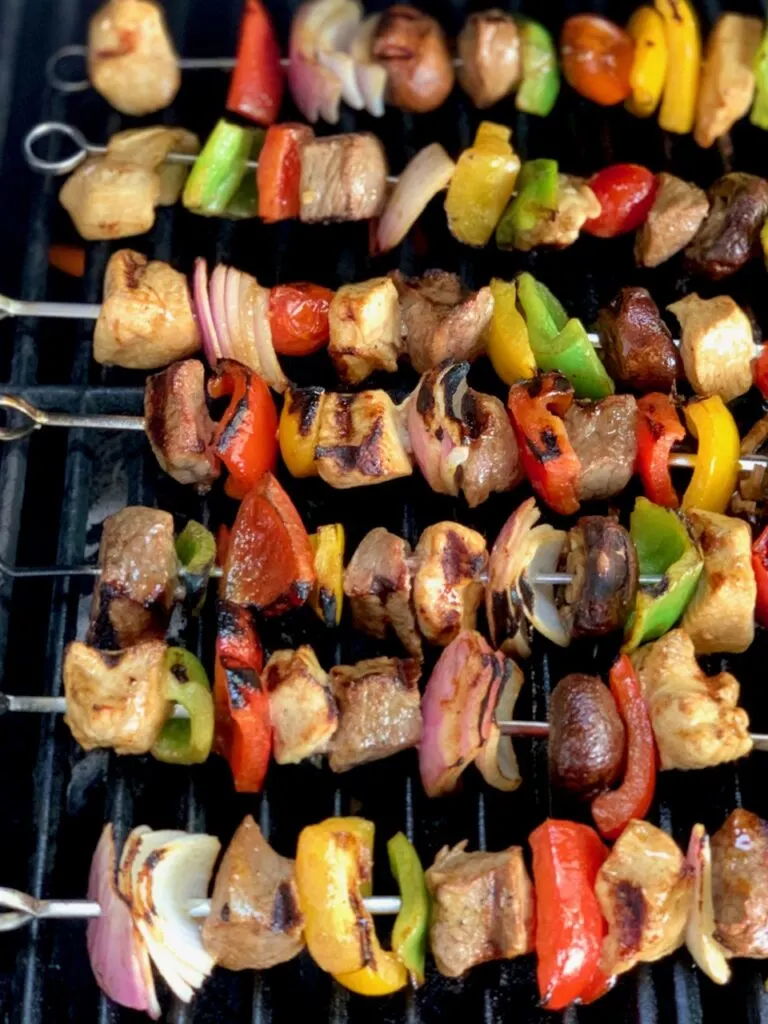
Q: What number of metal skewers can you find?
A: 7